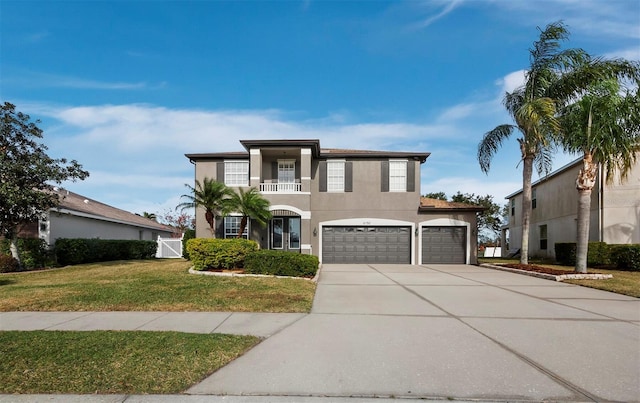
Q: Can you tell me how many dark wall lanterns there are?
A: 3